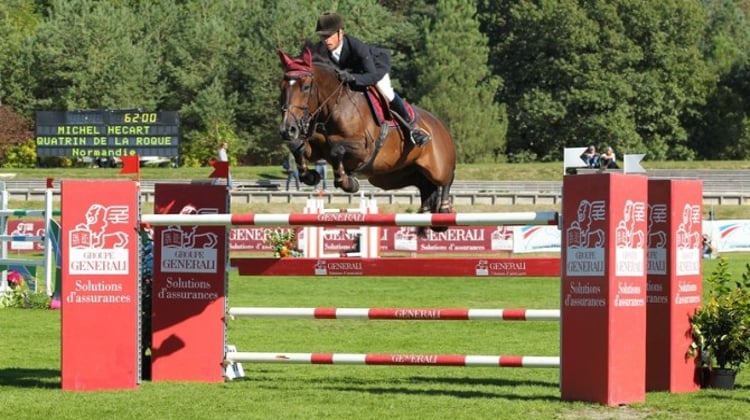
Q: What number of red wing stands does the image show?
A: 4